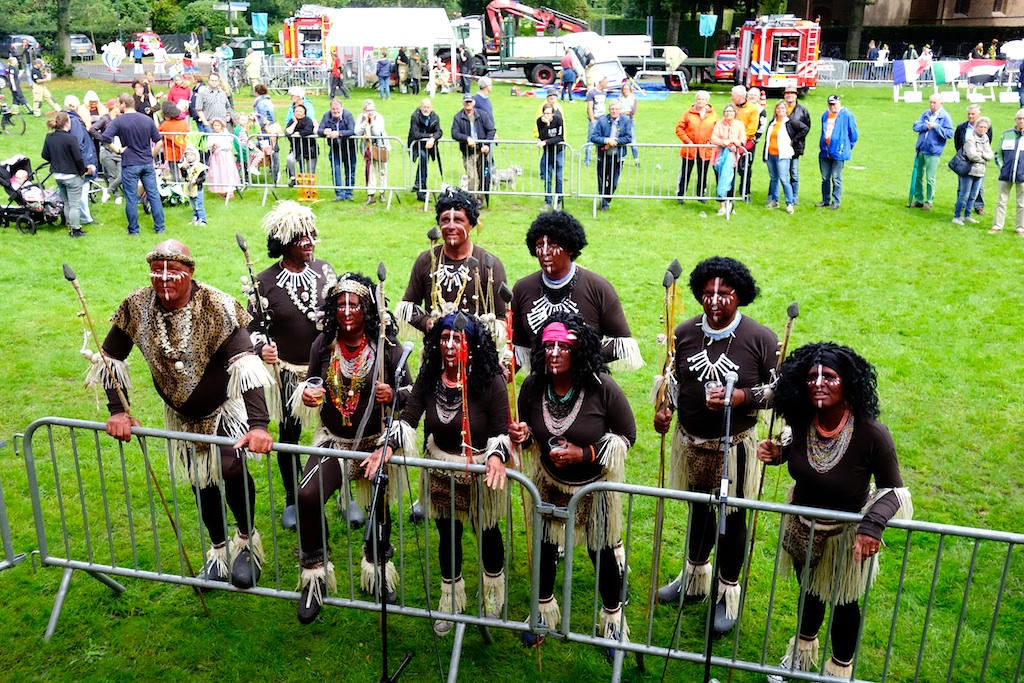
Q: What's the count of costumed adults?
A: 9